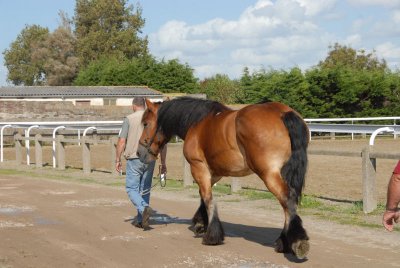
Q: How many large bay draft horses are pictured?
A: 1